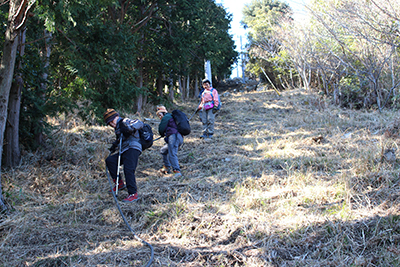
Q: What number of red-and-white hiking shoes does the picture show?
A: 2